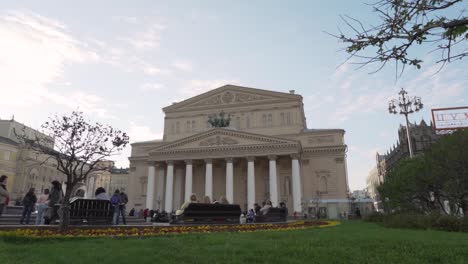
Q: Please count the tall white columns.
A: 8